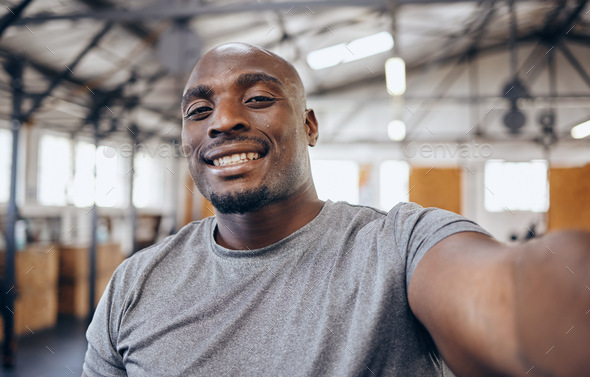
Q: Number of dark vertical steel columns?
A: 3